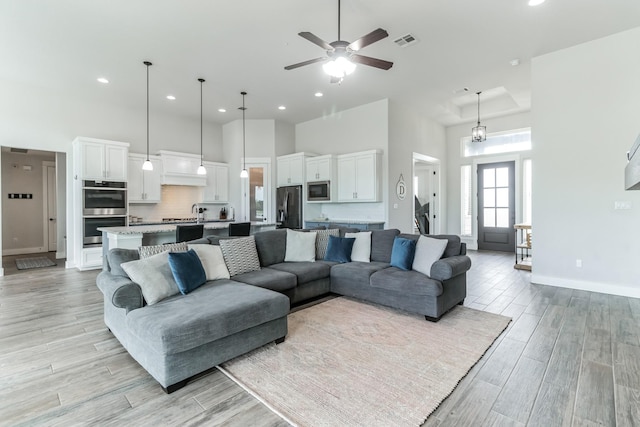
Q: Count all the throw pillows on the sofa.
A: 11